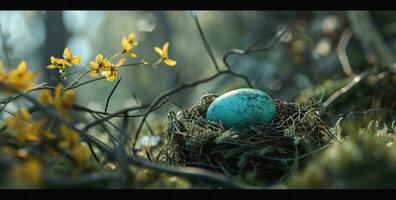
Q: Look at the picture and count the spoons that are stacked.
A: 0